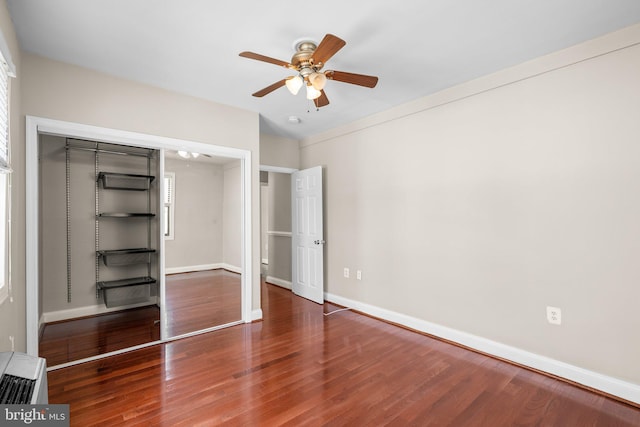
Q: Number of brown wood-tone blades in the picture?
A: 5